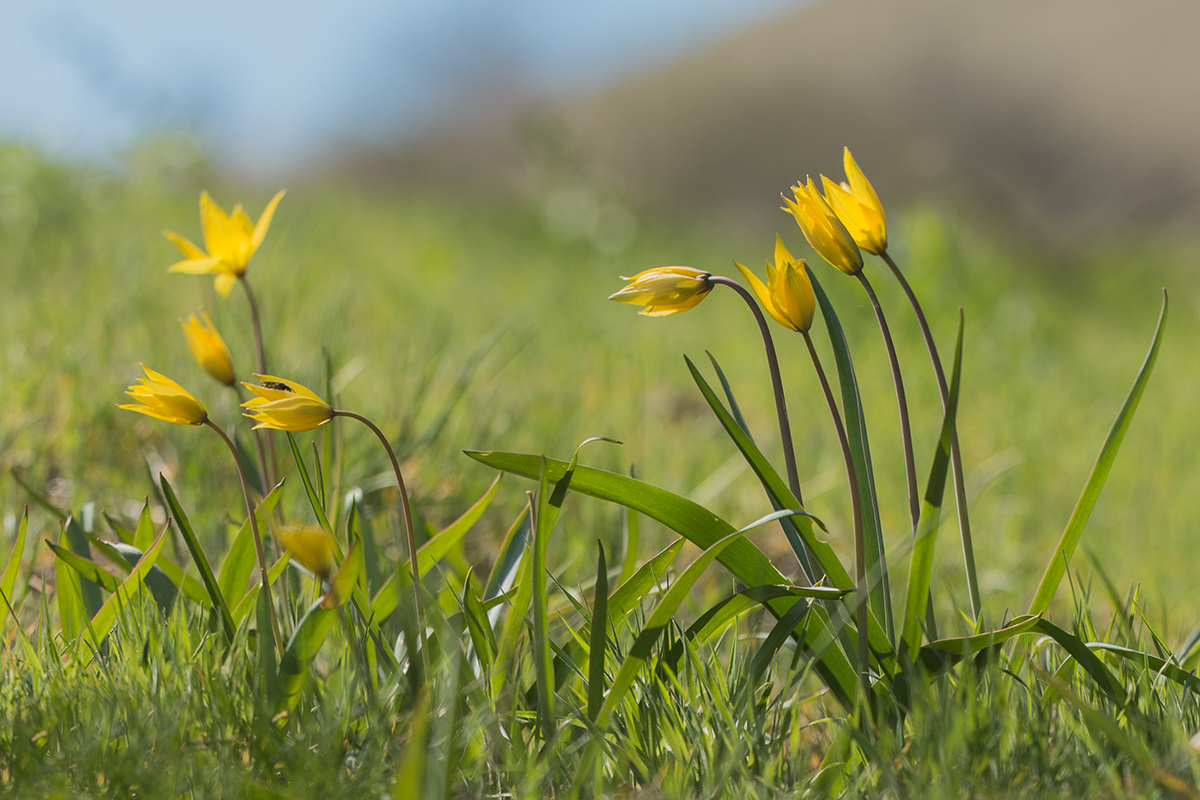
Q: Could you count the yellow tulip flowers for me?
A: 9